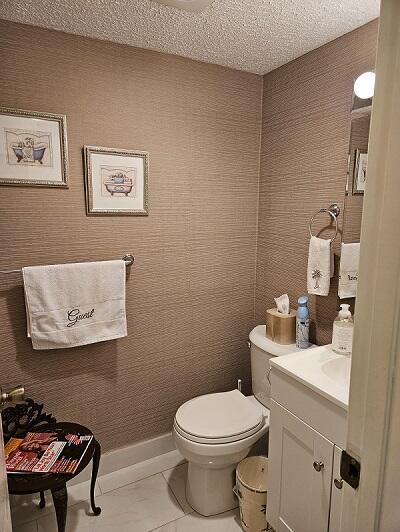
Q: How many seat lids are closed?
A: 1